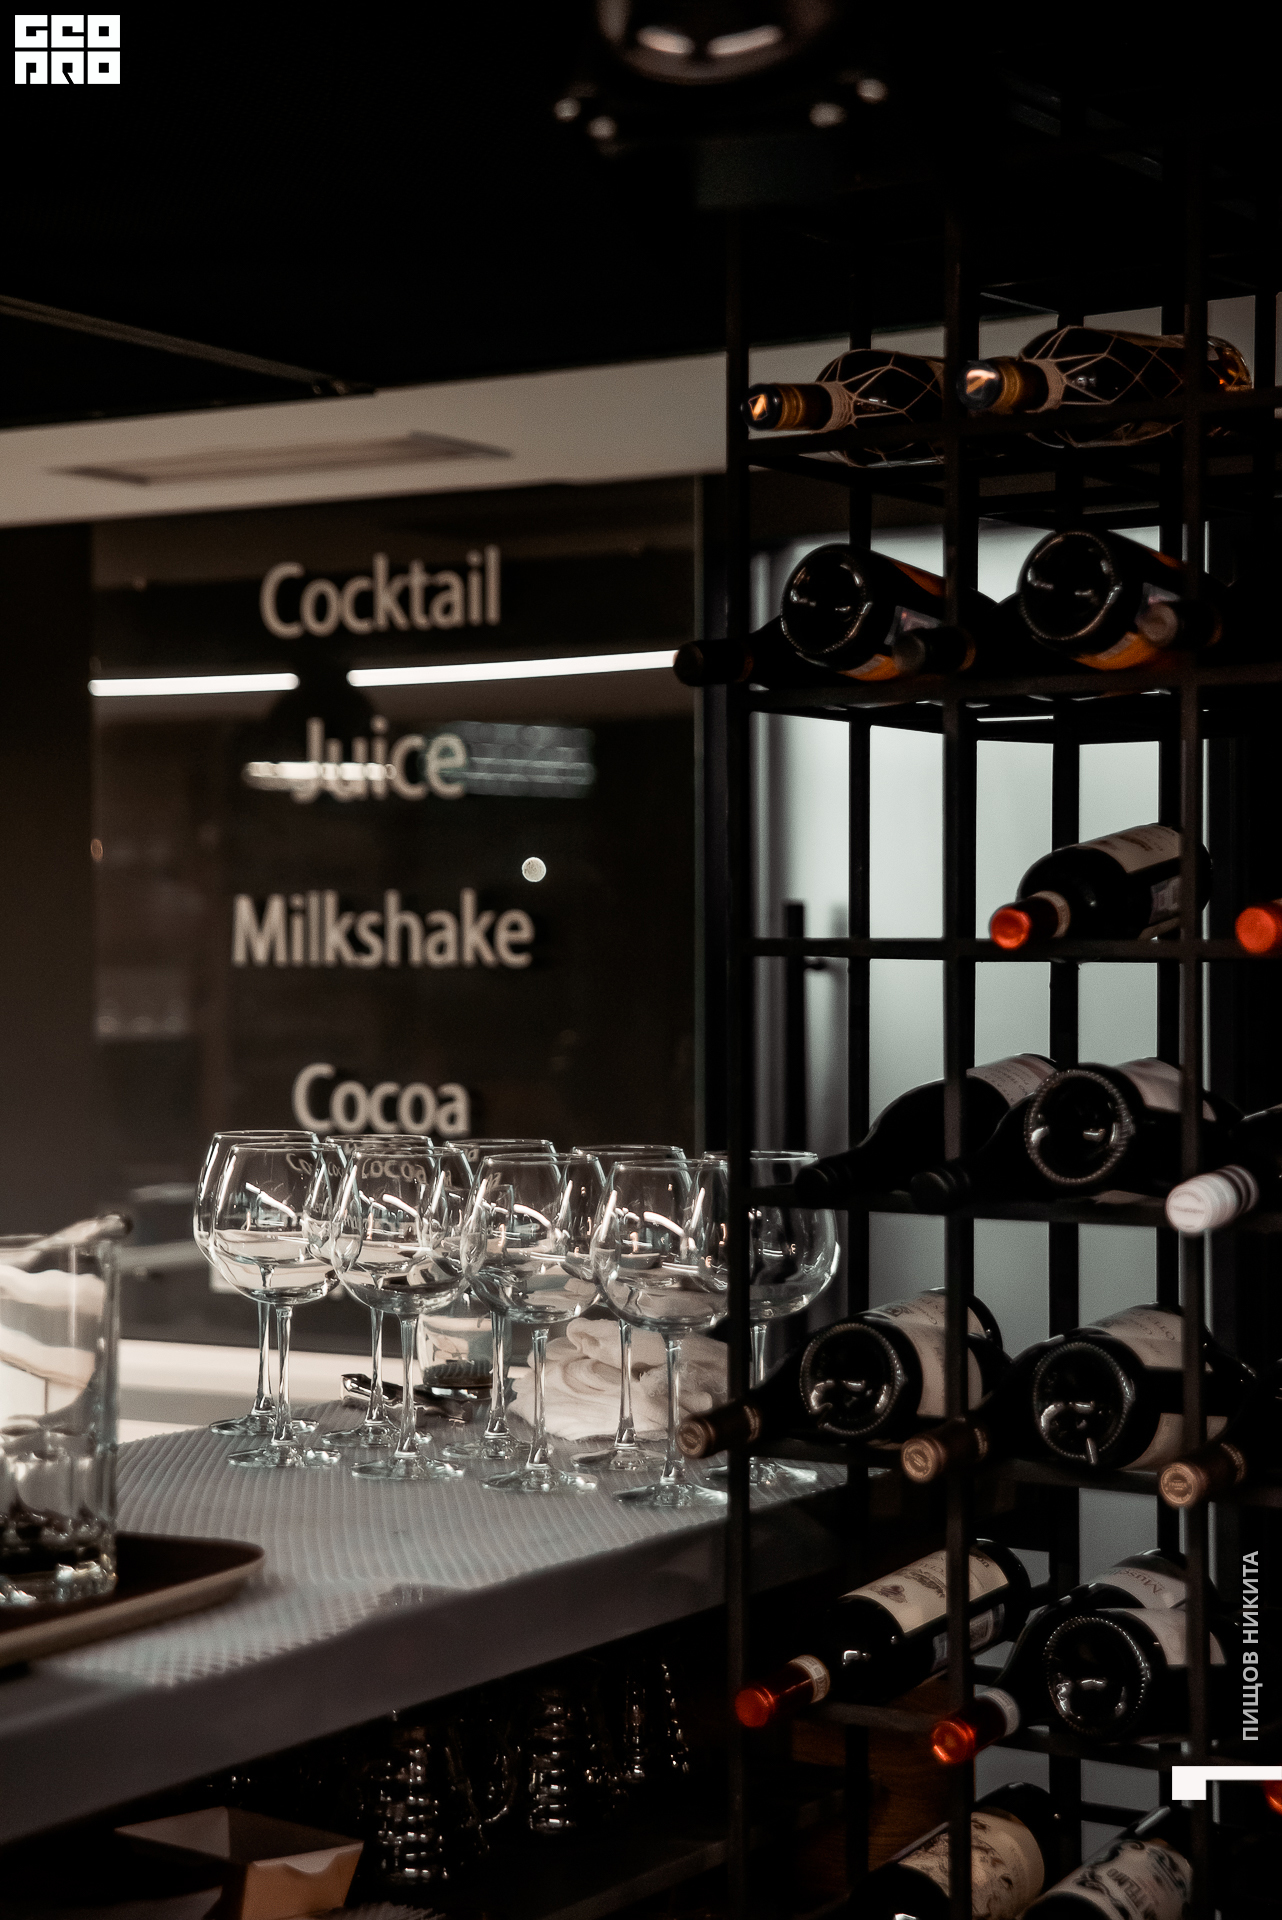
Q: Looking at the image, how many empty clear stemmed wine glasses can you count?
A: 9